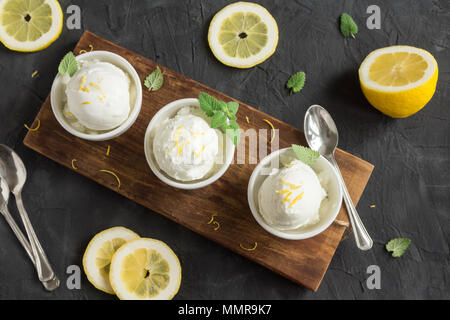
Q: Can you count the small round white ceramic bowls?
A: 3